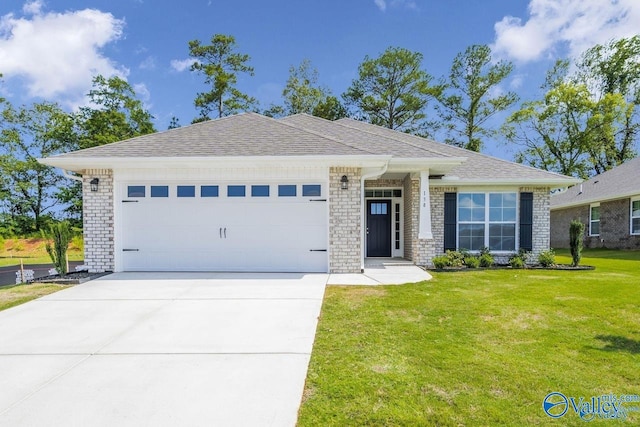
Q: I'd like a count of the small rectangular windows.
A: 8